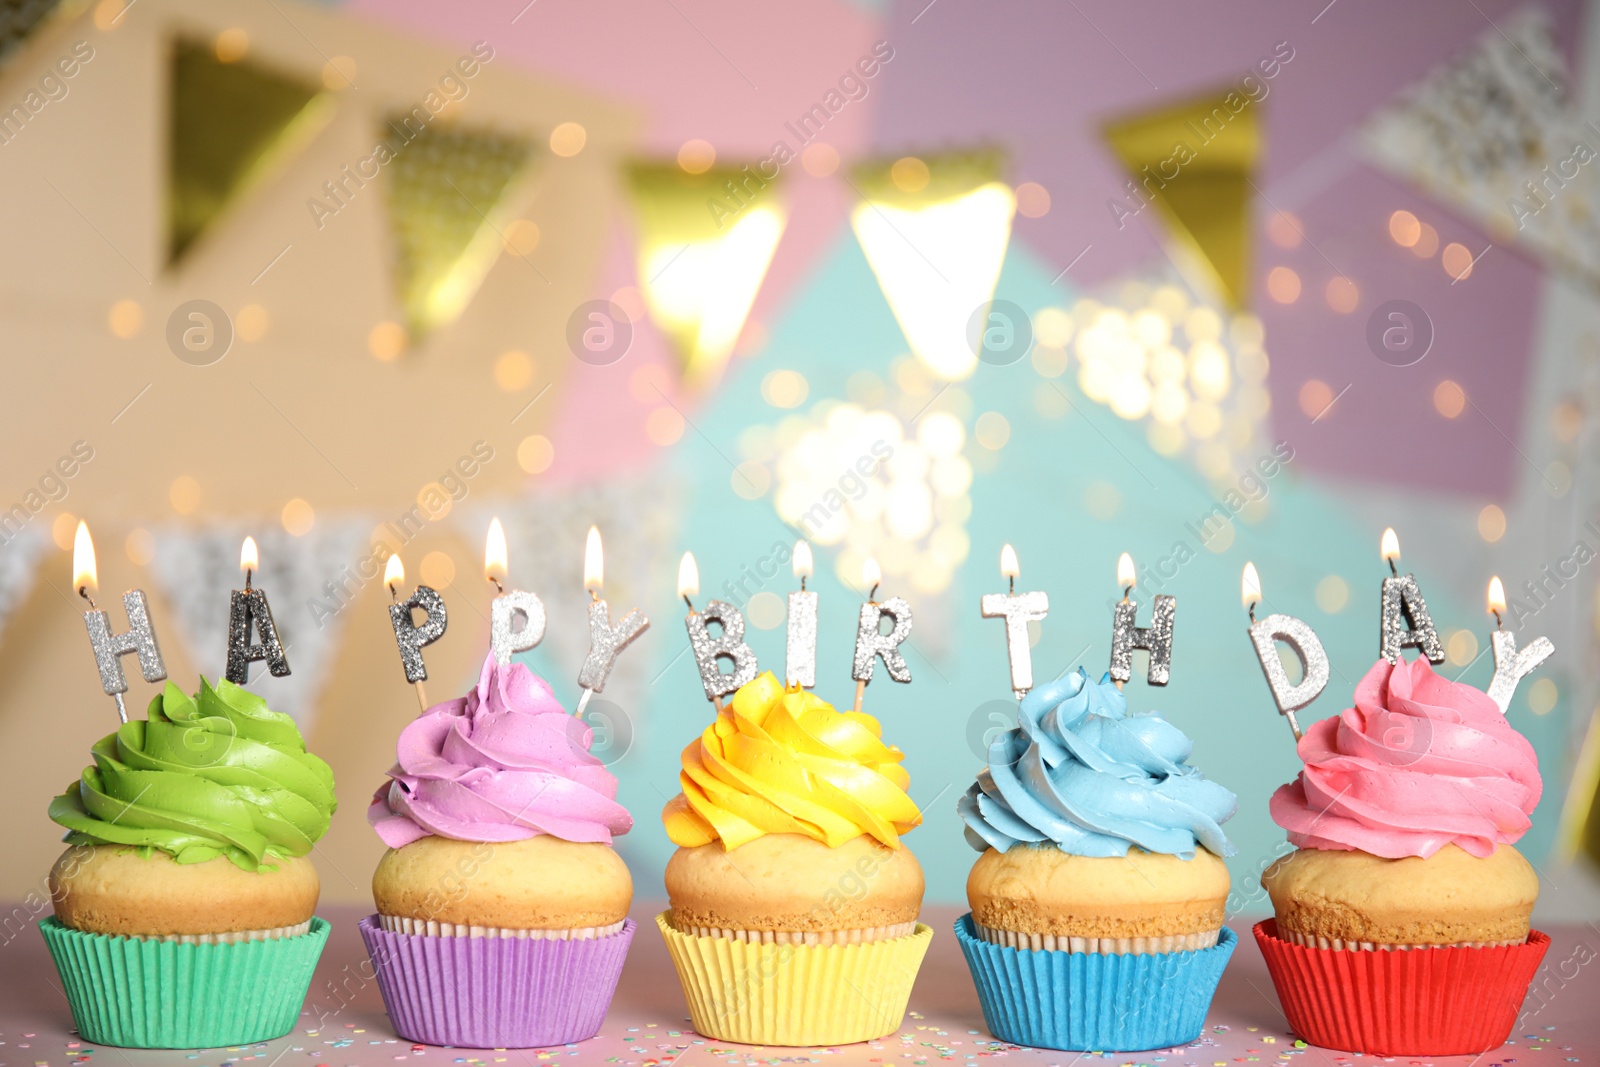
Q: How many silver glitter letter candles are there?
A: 13